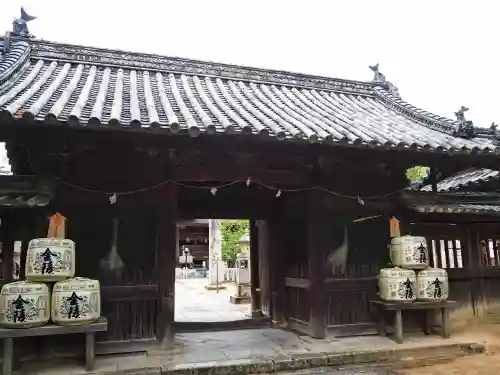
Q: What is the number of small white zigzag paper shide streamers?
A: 5